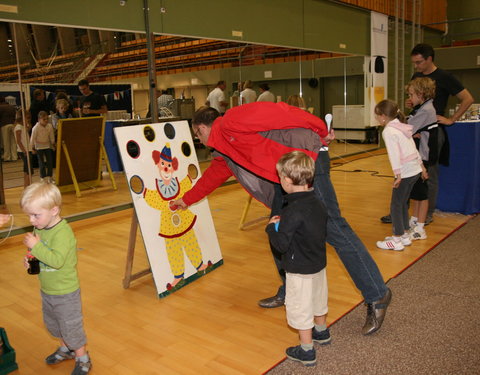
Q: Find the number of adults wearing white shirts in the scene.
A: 3